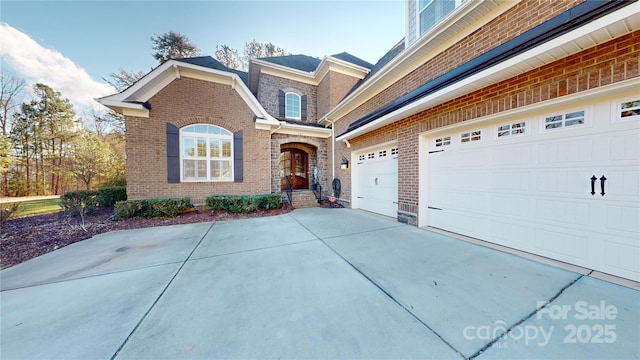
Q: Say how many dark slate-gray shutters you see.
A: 4